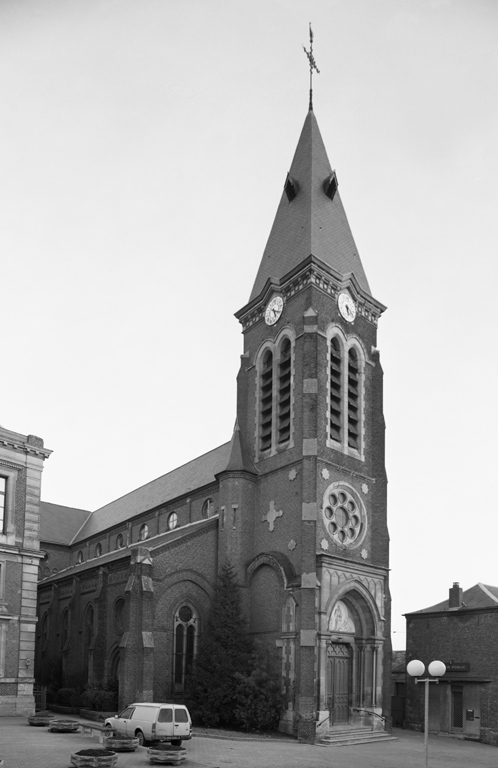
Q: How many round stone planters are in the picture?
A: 5